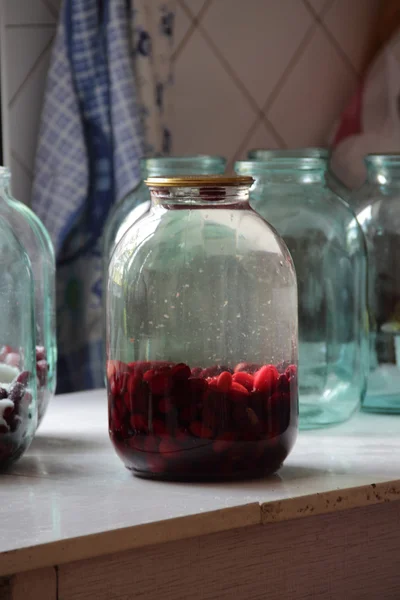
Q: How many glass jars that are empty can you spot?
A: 4